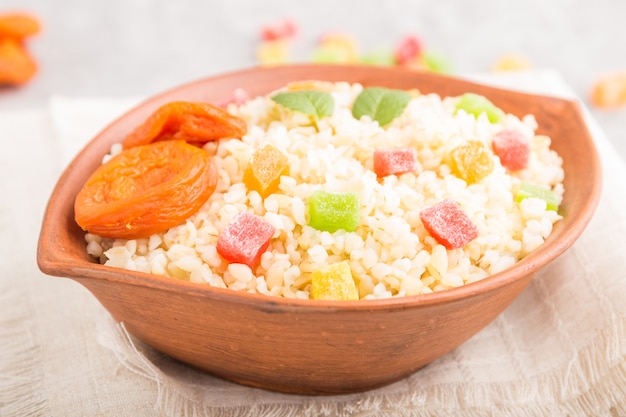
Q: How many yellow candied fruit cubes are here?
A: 3